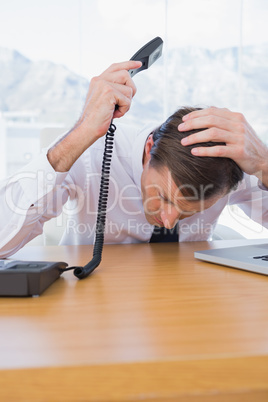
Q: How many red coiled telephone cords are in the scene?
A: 0